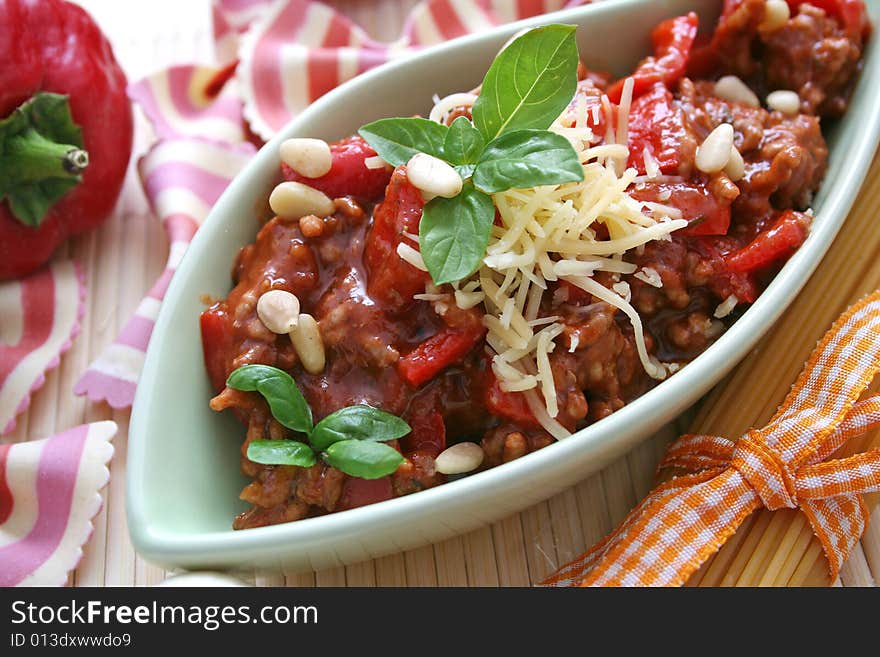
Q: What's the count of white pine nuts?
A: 11